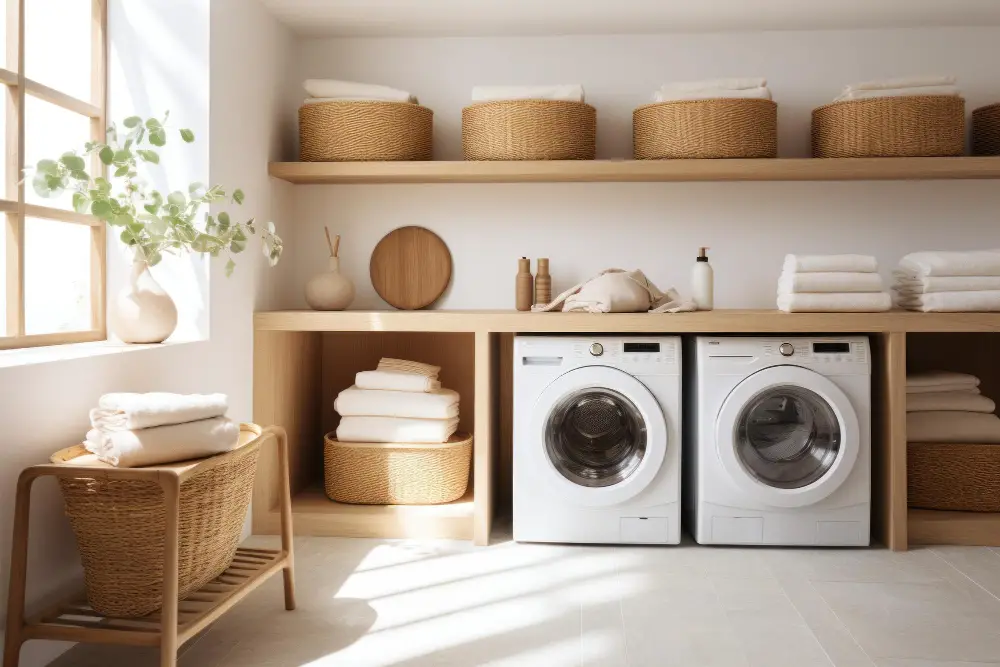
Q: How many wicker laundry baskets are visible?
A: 8